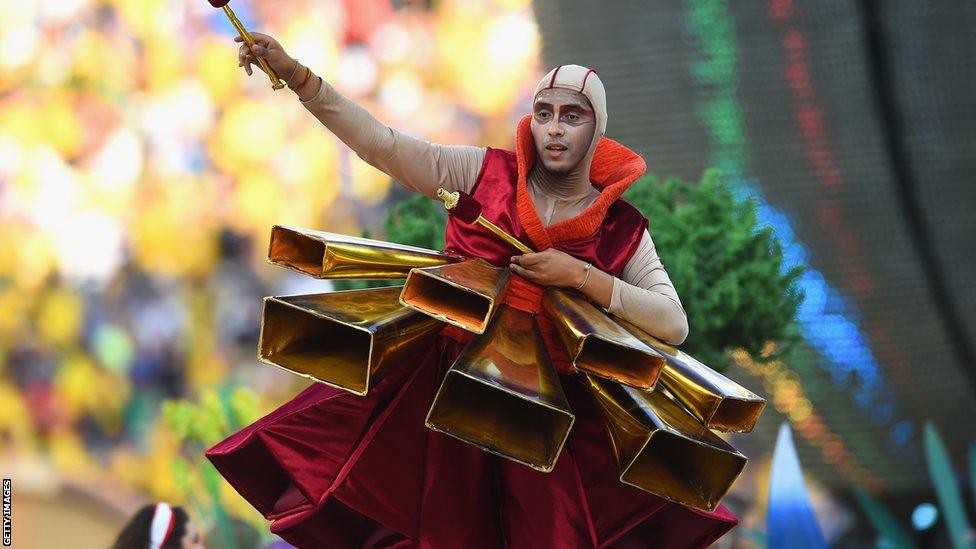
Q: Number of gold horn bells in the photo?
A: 7